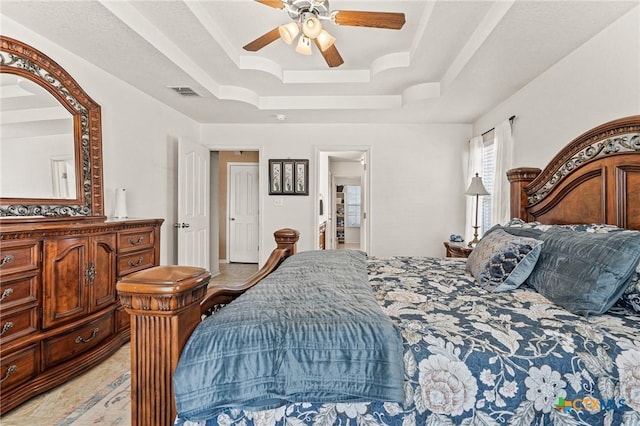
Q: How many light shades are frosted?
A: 4